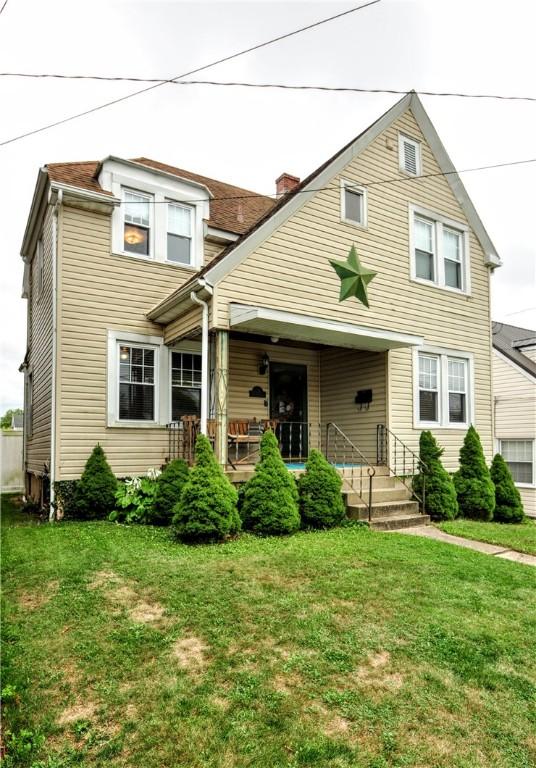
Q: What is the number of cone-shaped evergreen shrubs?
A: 8